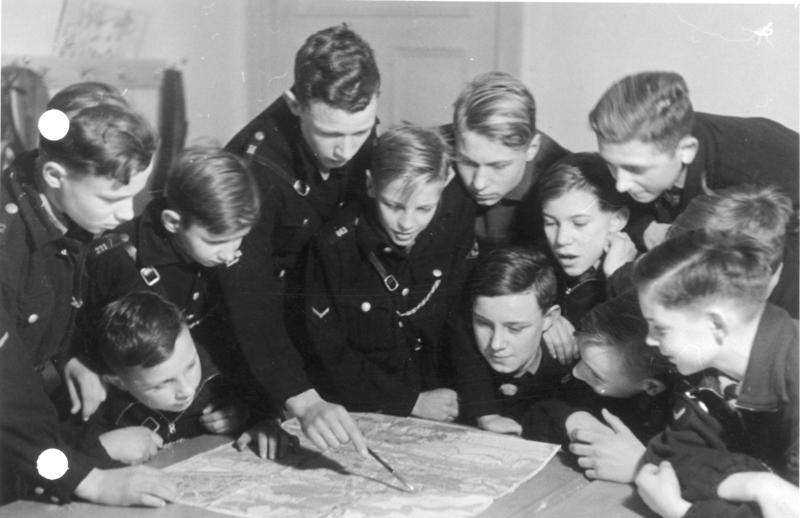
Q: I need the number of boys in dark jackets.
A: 13